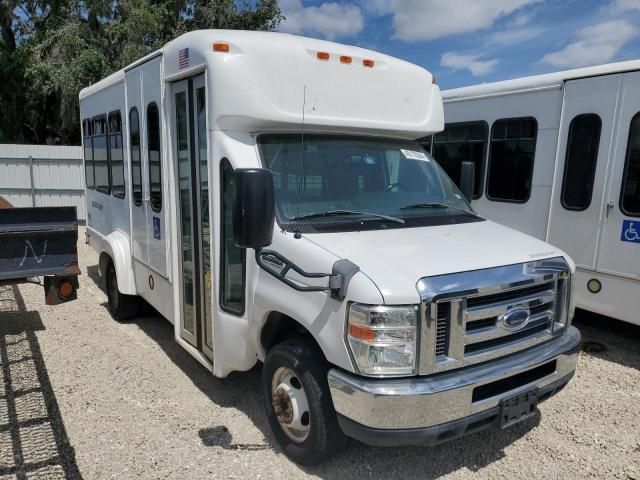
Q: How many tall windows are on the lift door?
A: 2